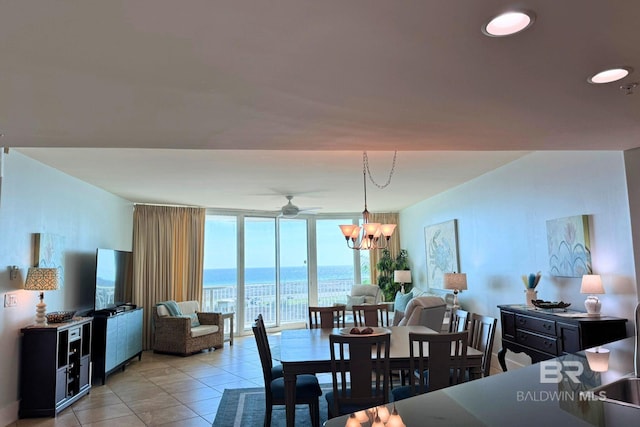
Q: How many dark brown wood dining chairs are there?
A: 8